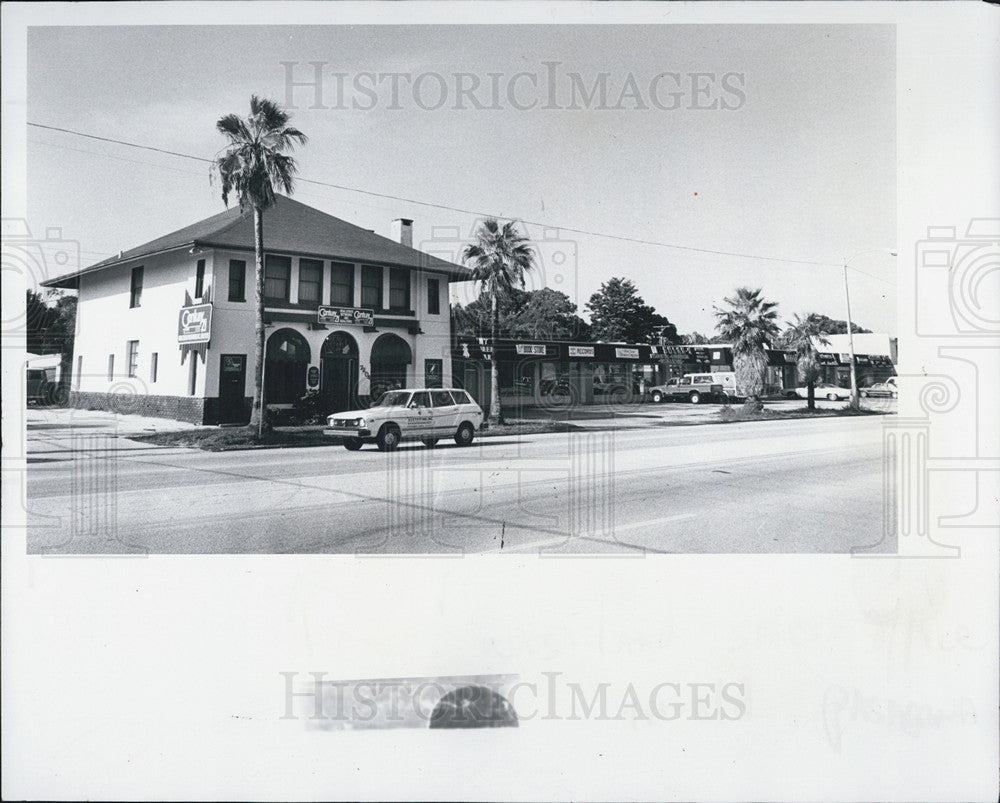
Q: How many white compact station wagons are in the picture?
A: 1